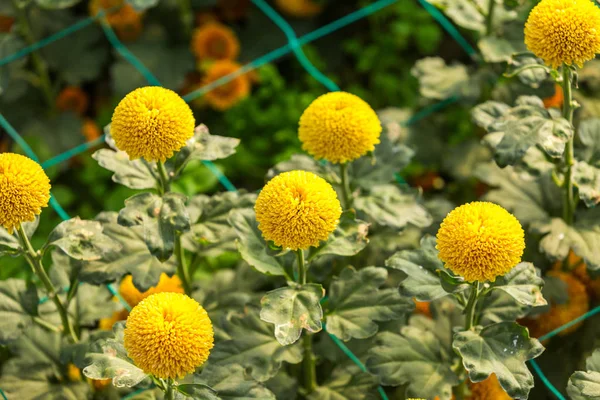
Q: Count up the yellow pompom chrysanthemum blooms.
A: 7